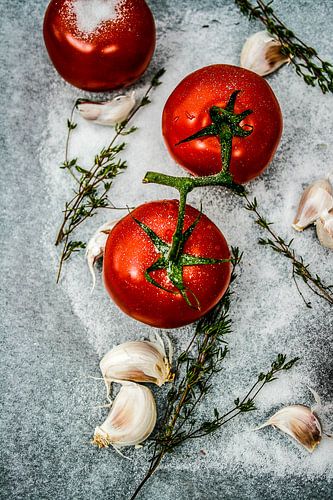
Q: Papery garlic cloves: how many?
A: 8